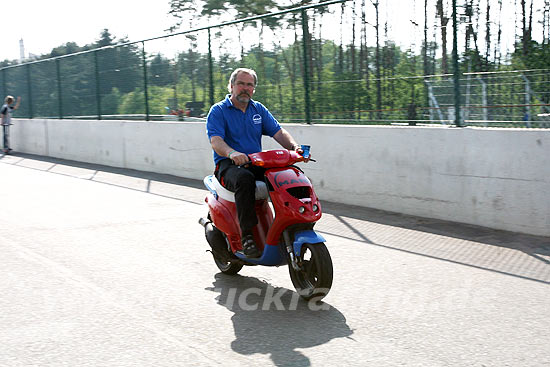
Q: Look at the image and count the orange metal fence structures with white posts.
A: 0